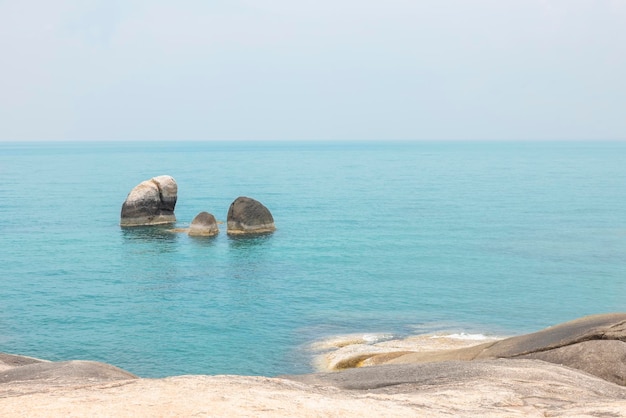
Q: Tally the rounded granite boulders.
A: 3